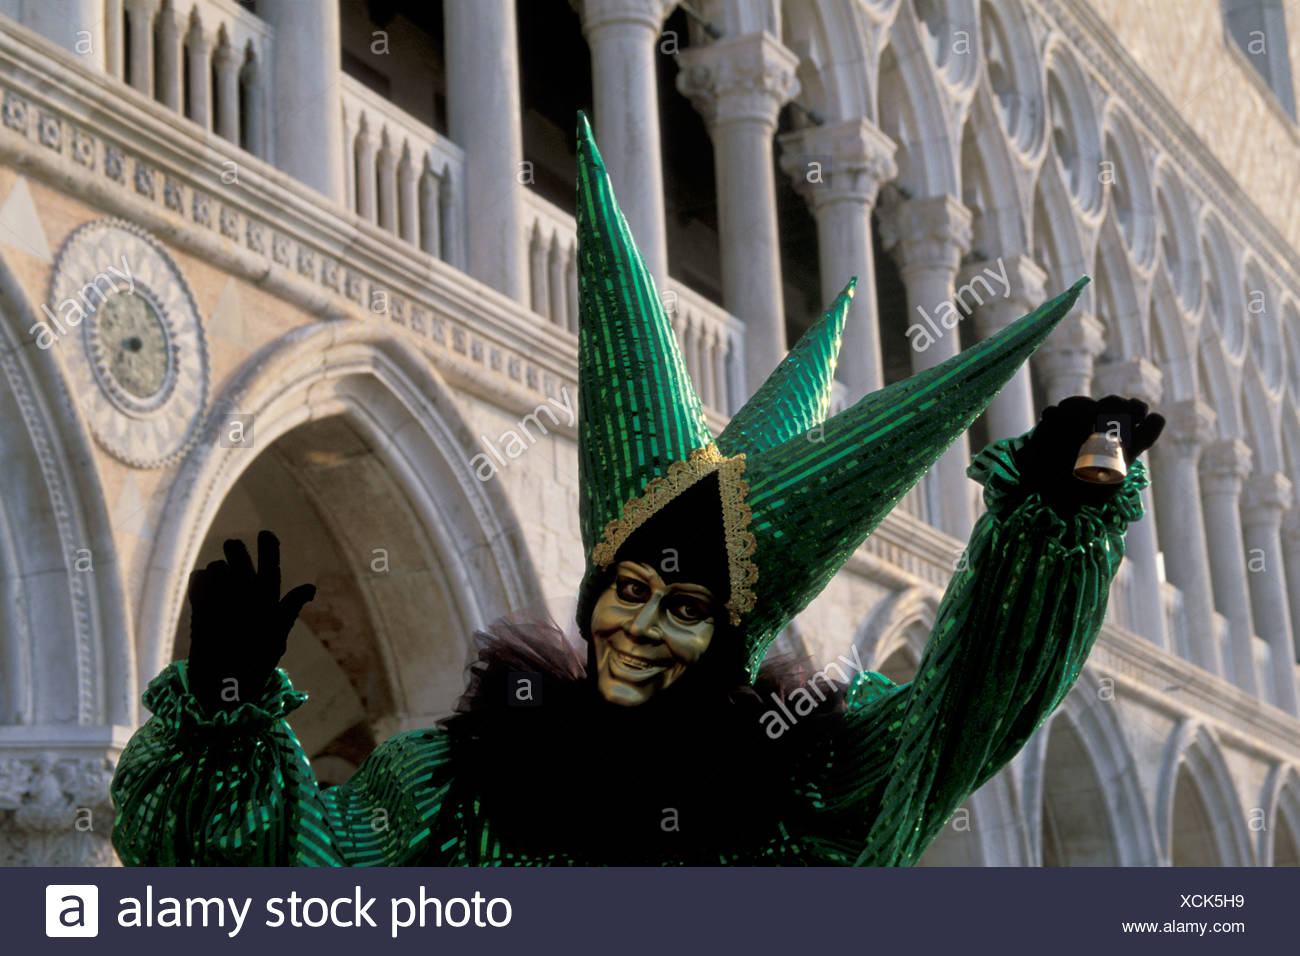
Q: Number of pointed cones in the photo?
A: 3